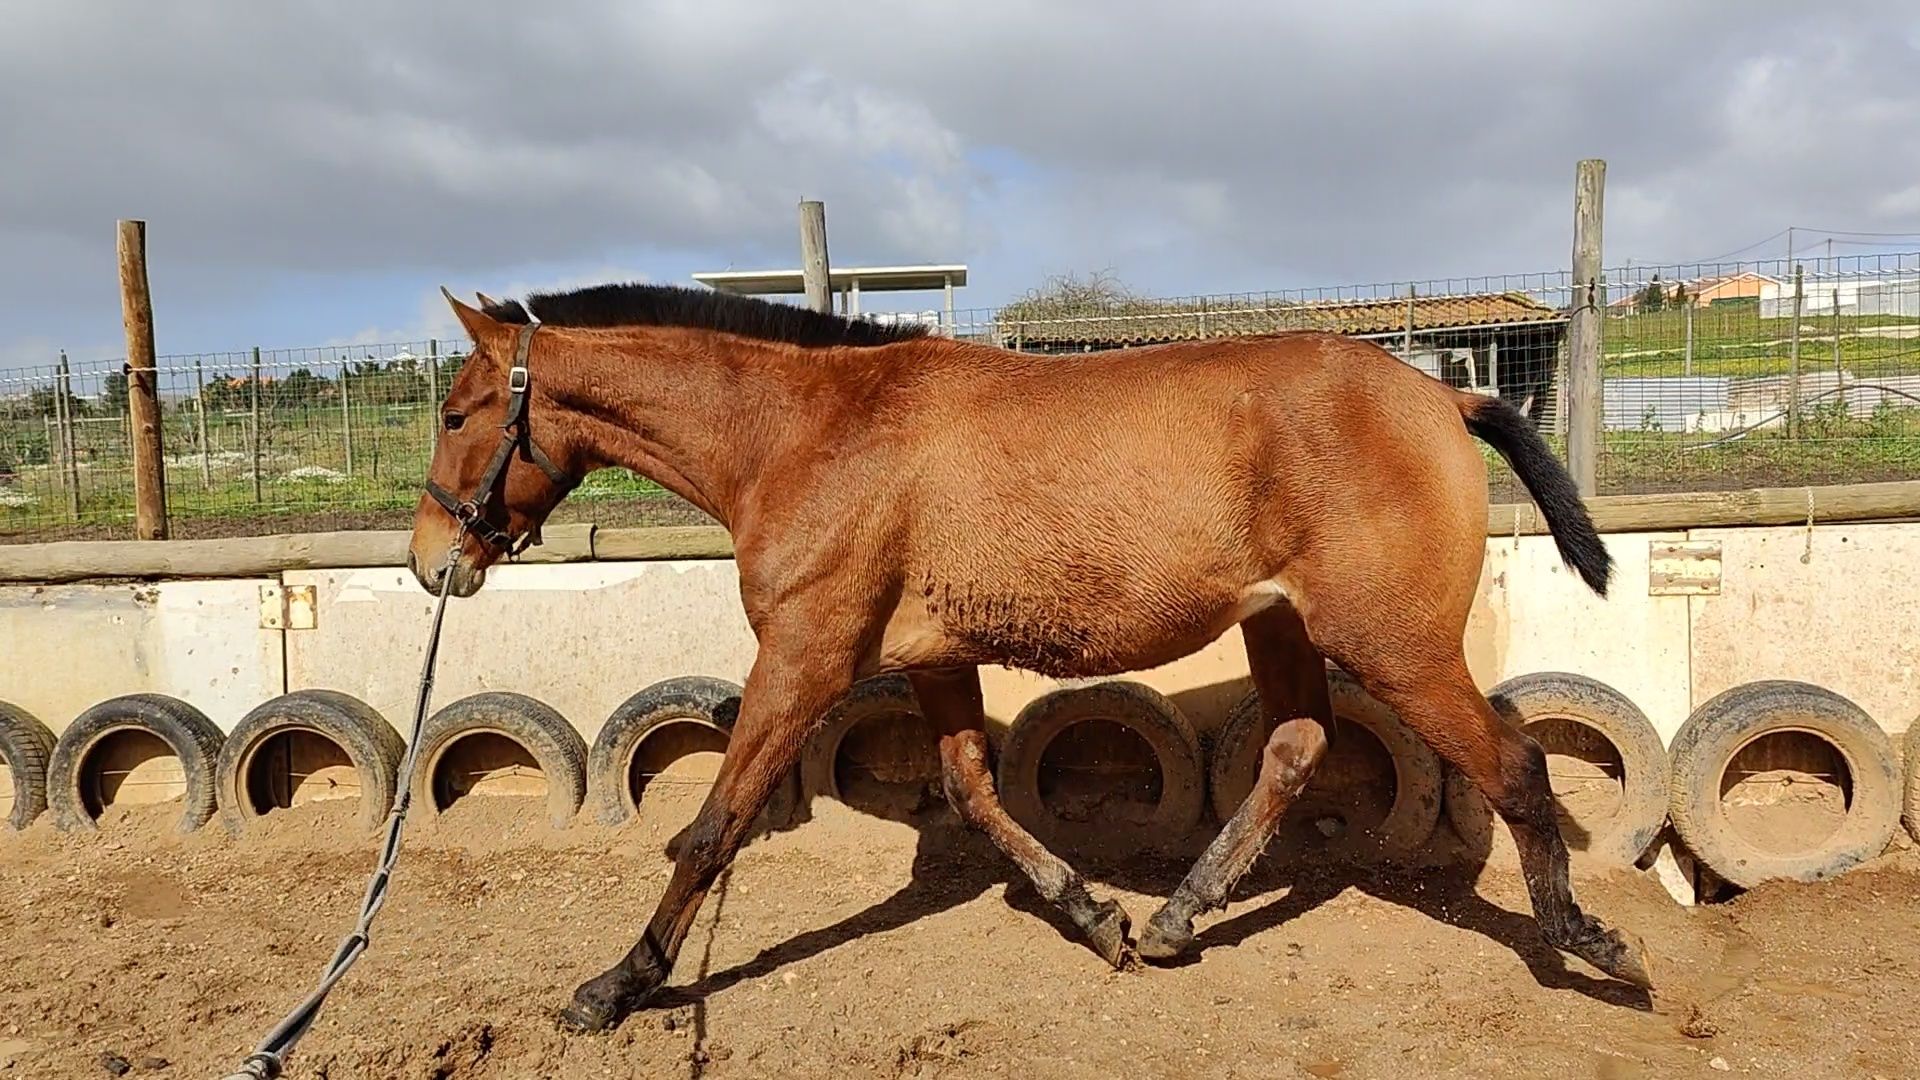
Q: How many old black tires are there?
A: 11